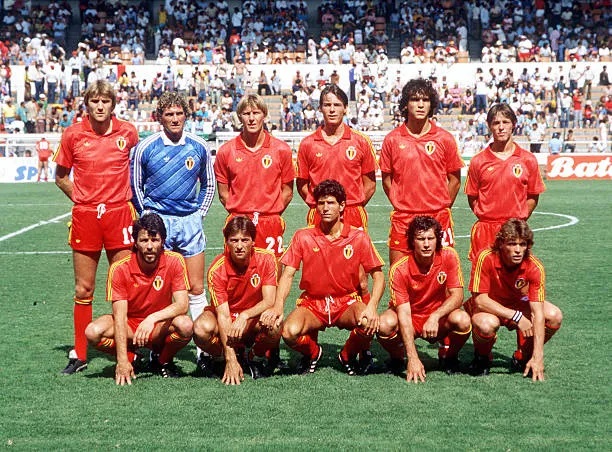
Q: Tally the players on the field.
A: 11